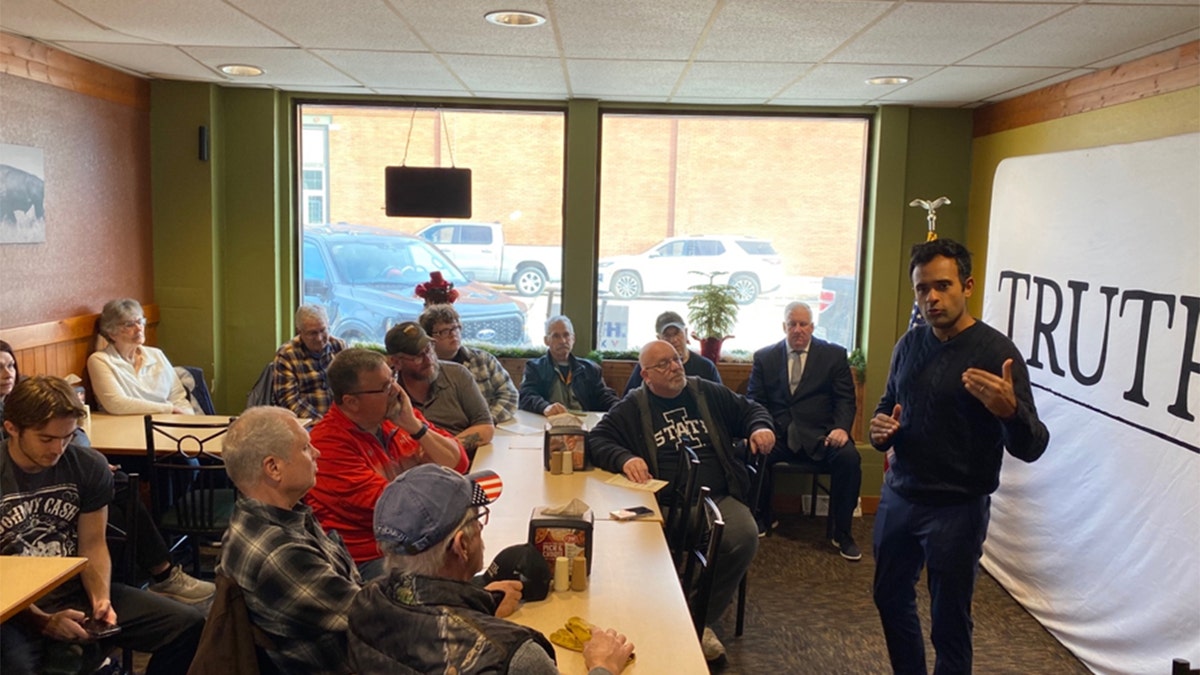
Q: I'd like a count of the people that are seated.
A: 13